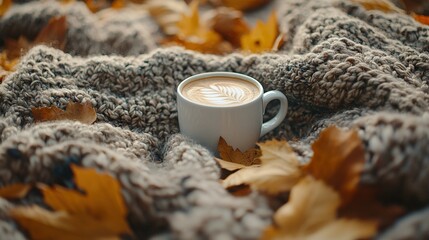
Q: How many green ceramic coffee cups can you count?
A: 0